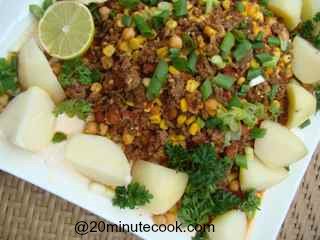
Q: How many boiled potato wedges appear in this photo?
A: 11